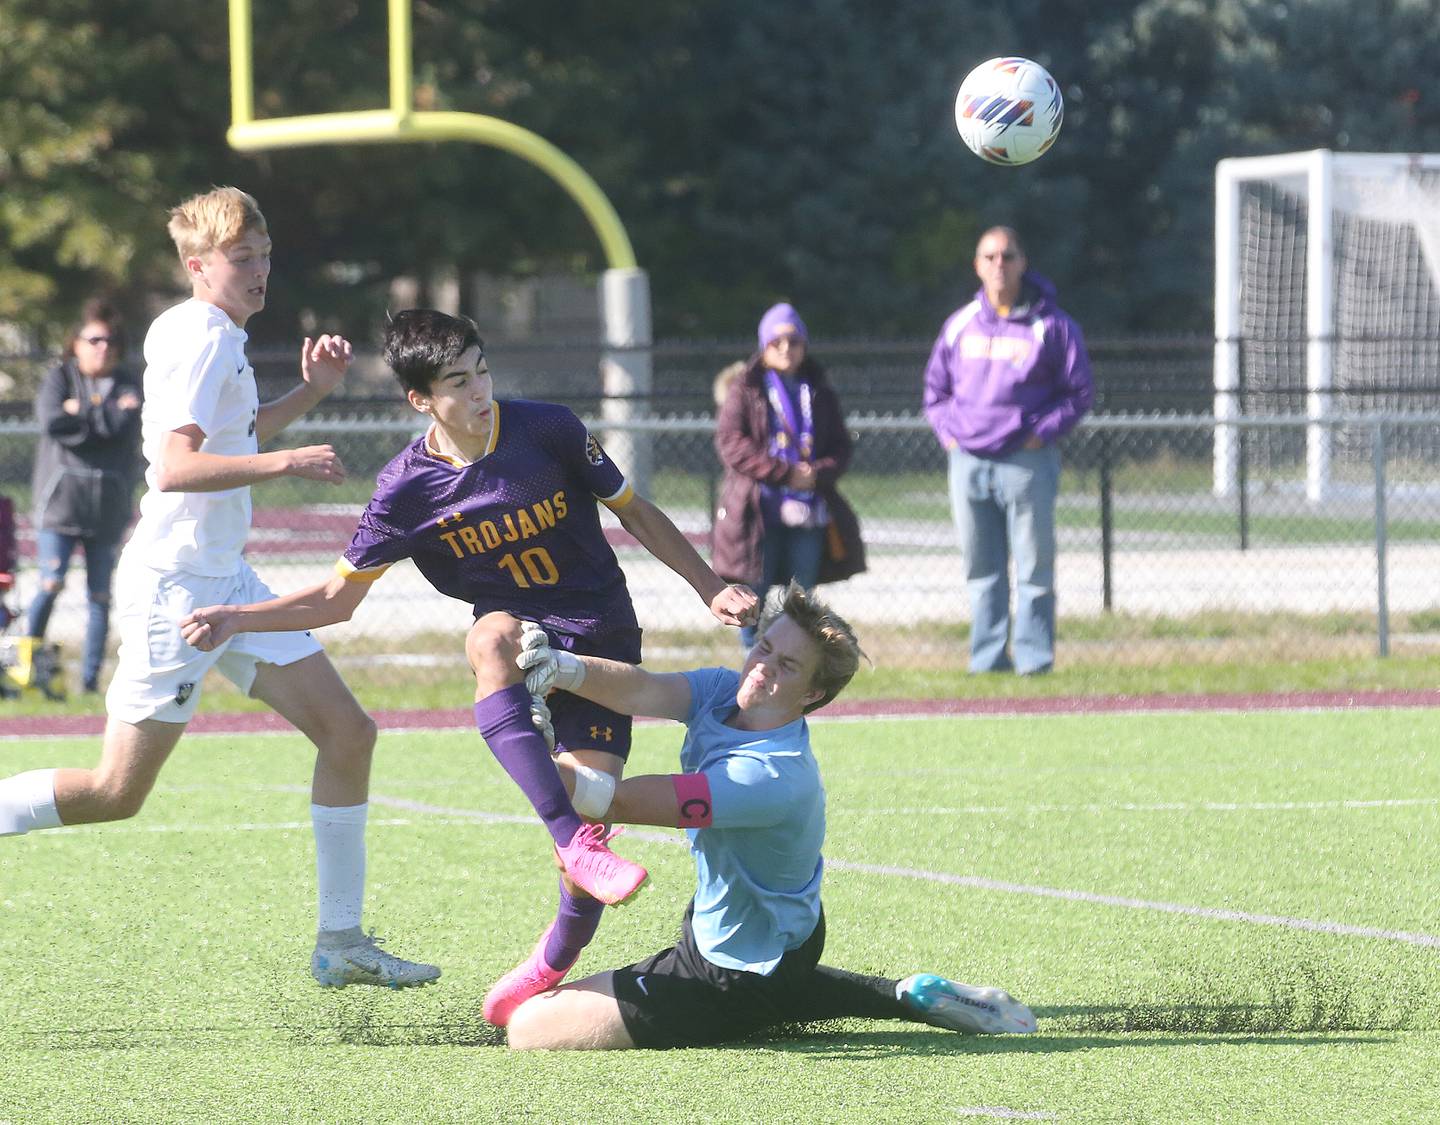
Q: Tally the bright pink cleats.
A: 2